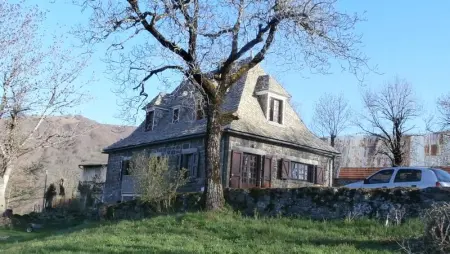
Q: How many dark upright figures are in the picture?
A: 2